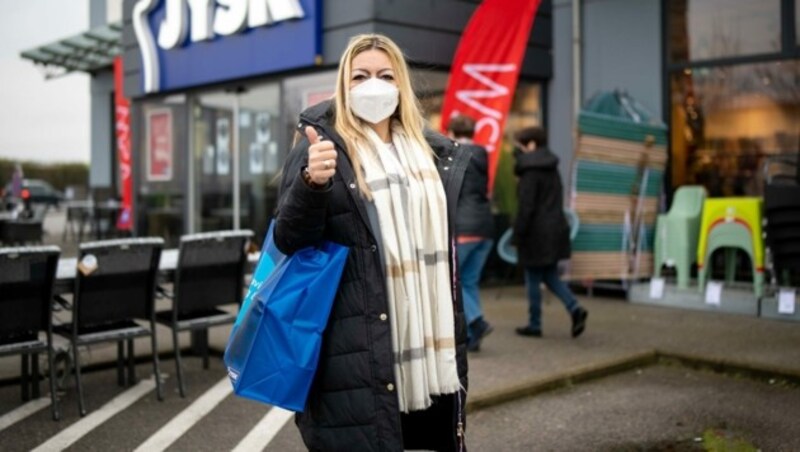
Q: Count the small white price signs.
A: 3